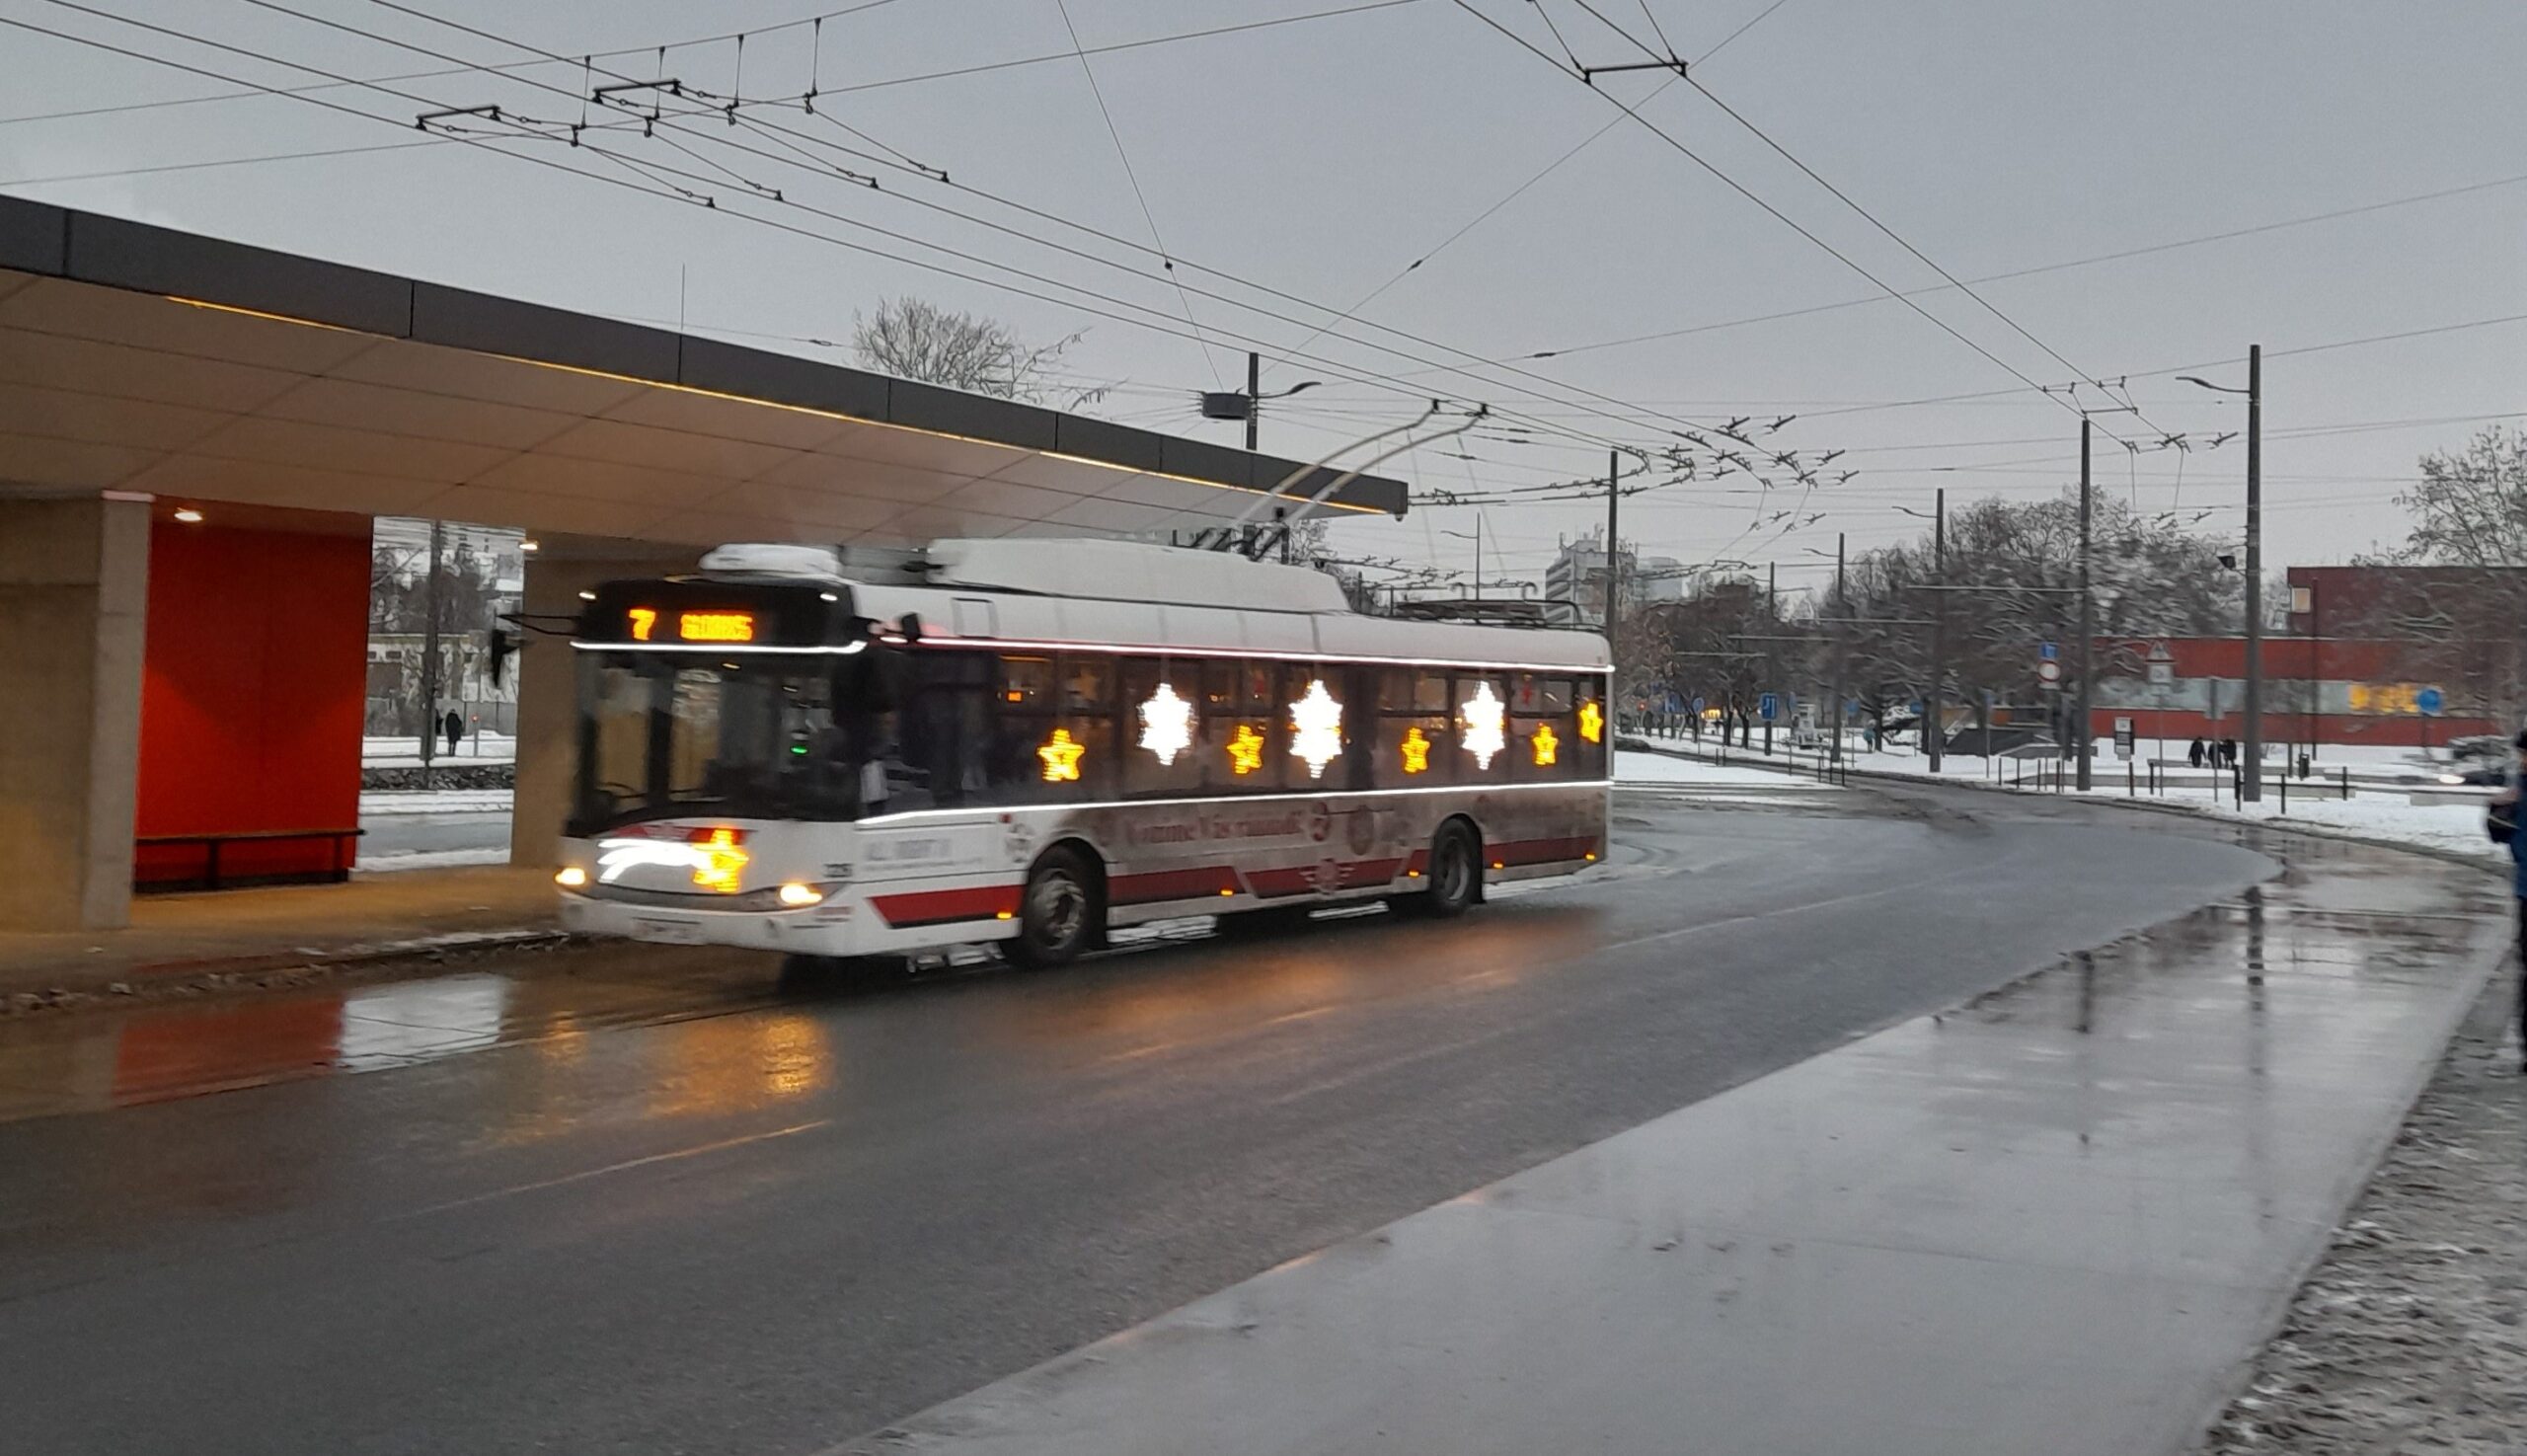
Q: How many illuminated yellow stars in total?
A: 6